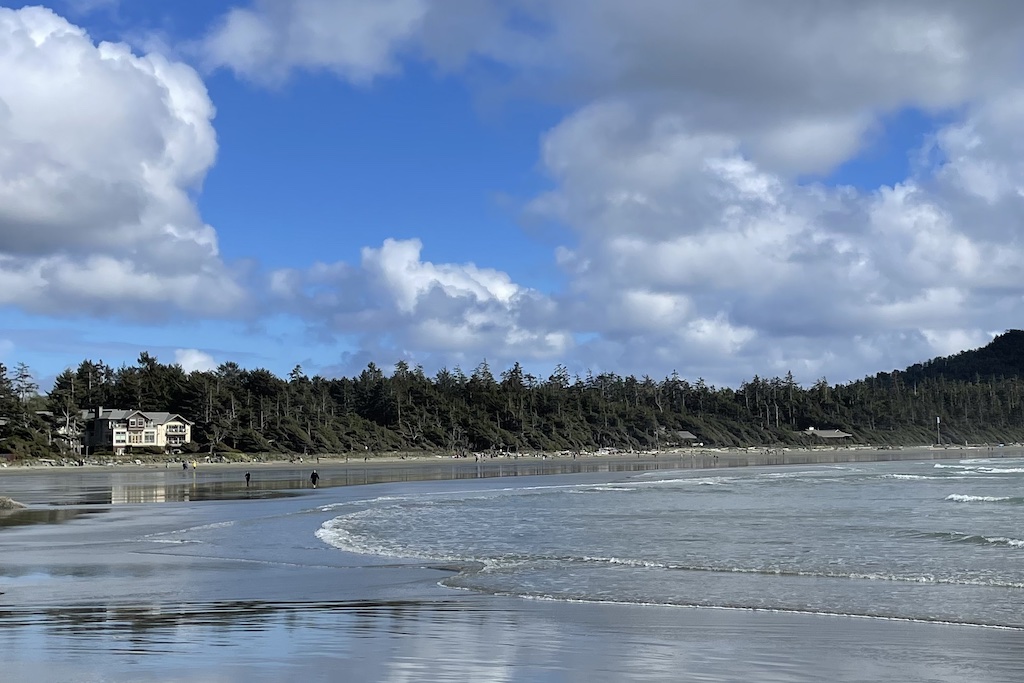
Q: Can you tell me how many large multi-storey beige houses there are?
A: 1